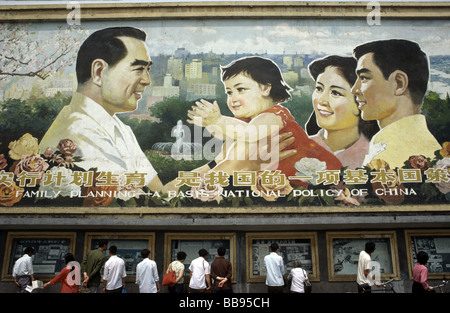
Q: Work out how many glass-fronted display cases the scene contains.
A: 6